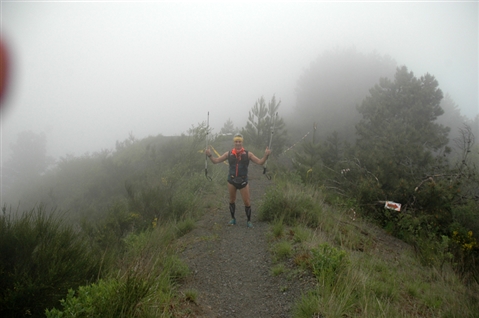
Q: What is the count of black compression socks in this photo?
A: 2